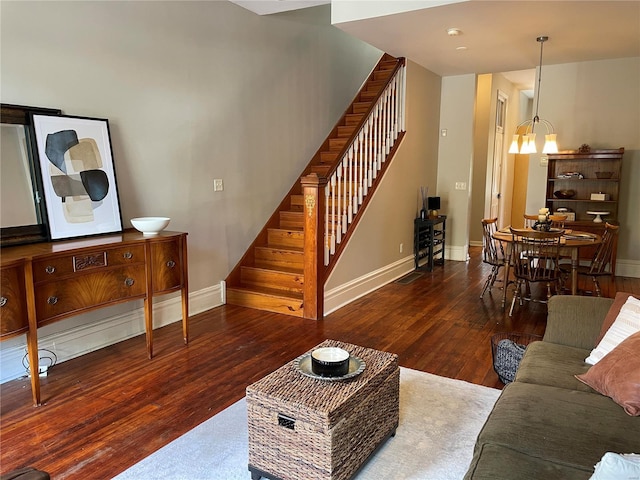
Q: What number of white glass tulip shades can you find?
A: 5